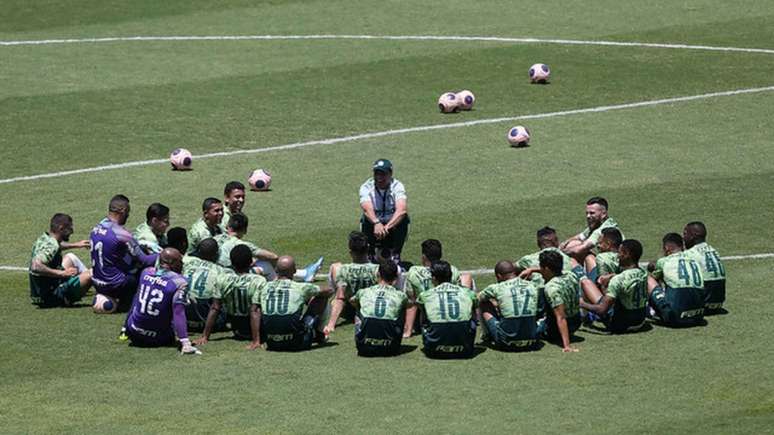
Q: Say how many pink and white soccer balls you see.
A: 7